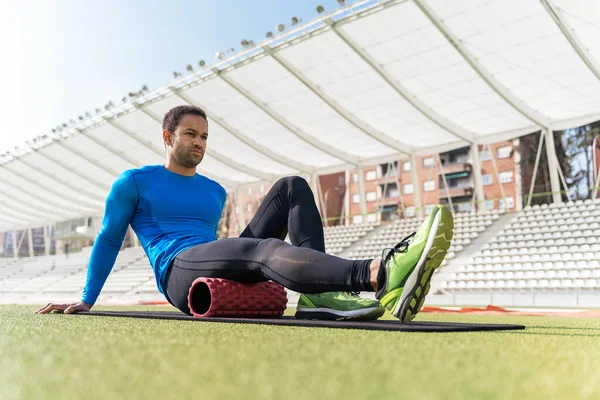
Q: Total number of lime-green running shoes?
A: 2